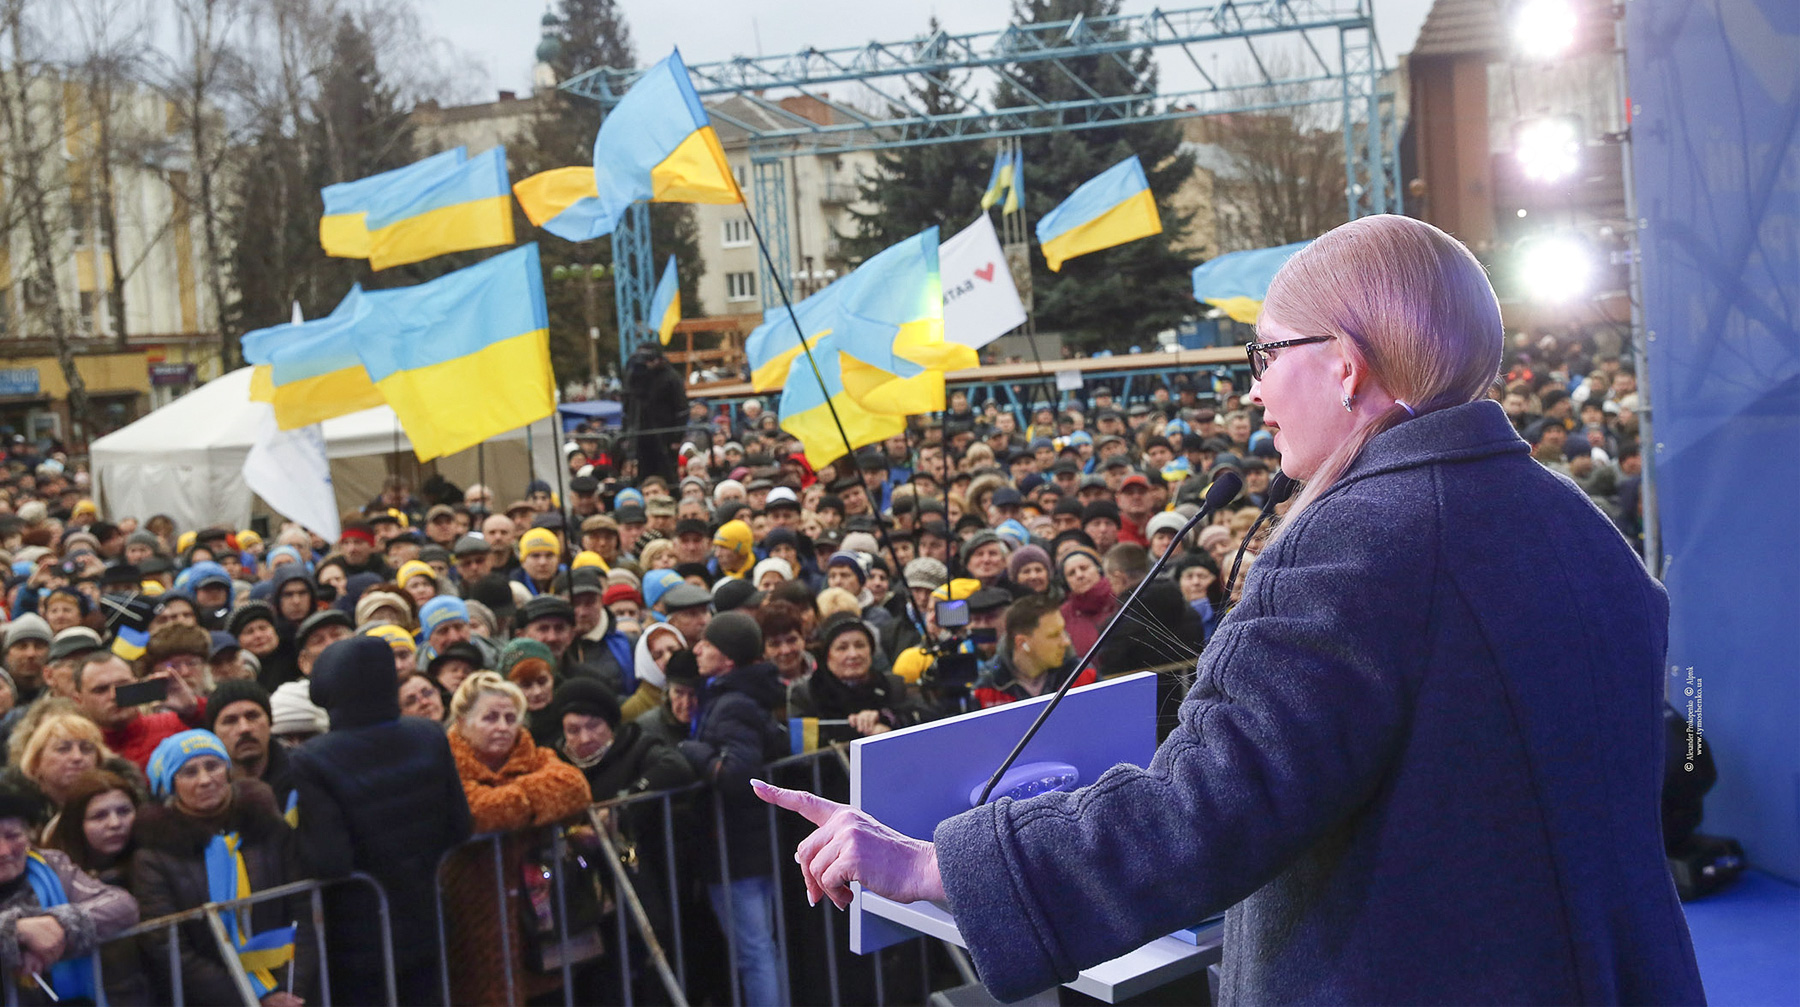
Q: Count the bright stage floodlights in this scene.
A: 3